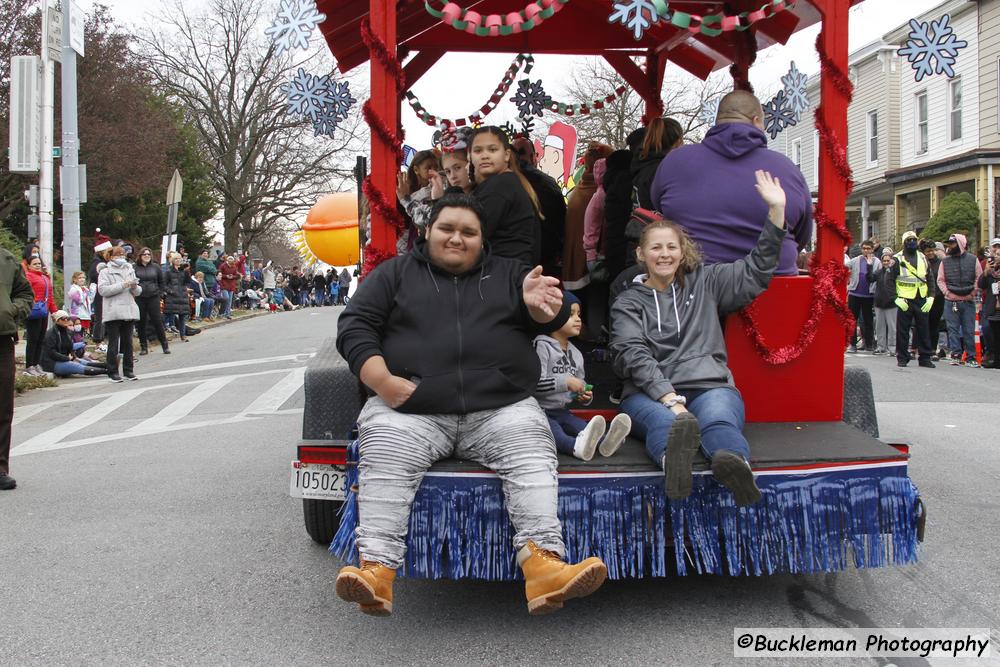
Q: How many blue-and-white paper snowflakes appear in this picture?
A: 10